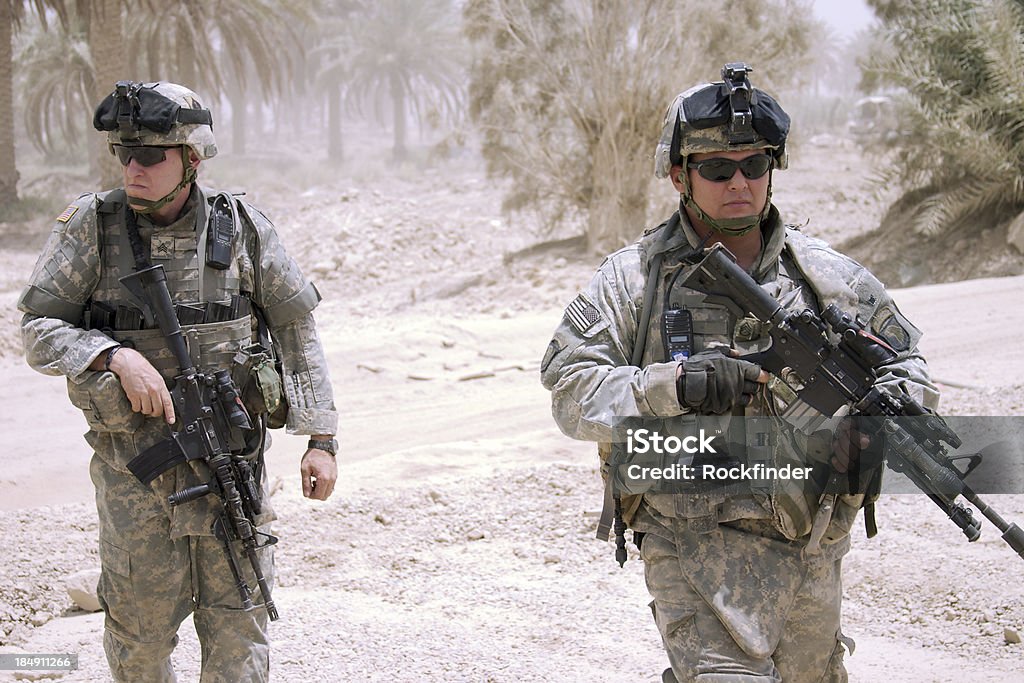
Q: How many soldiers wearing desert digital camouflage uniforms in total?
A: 2